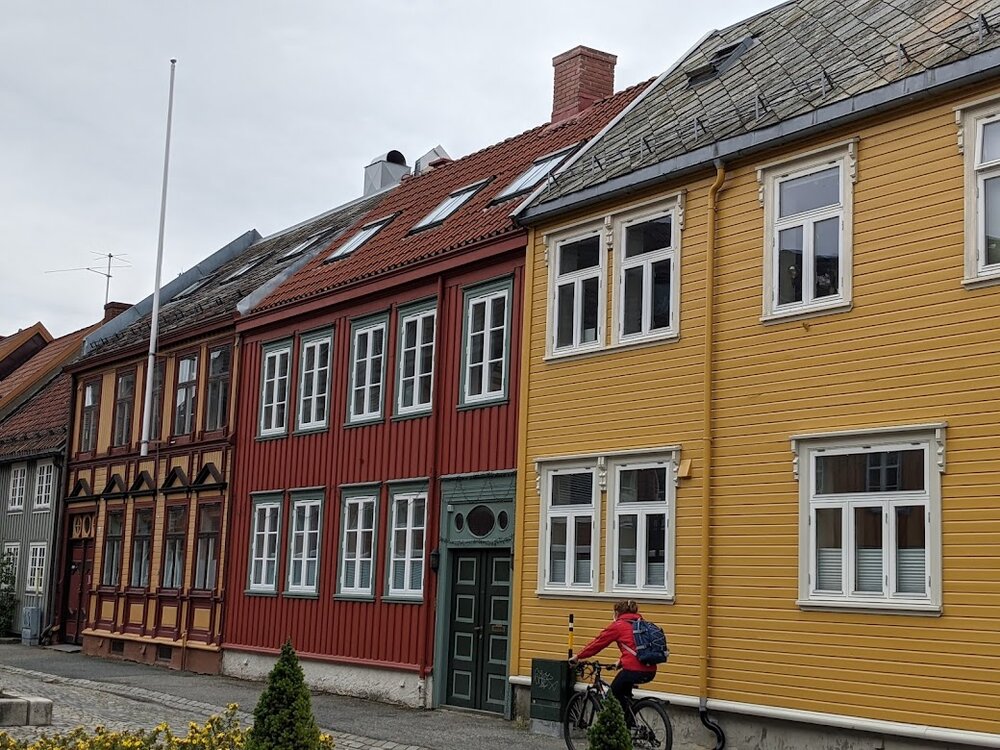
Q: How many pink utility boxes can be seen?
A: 0